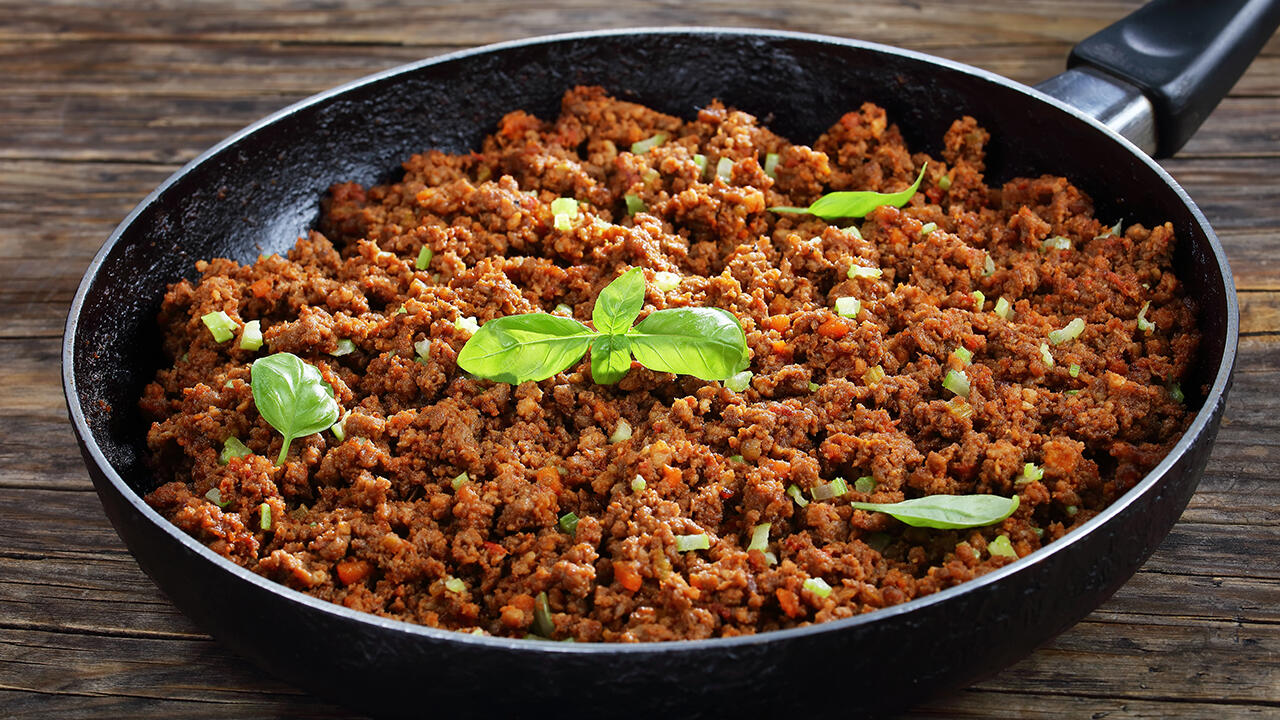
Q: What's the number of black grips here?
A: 1